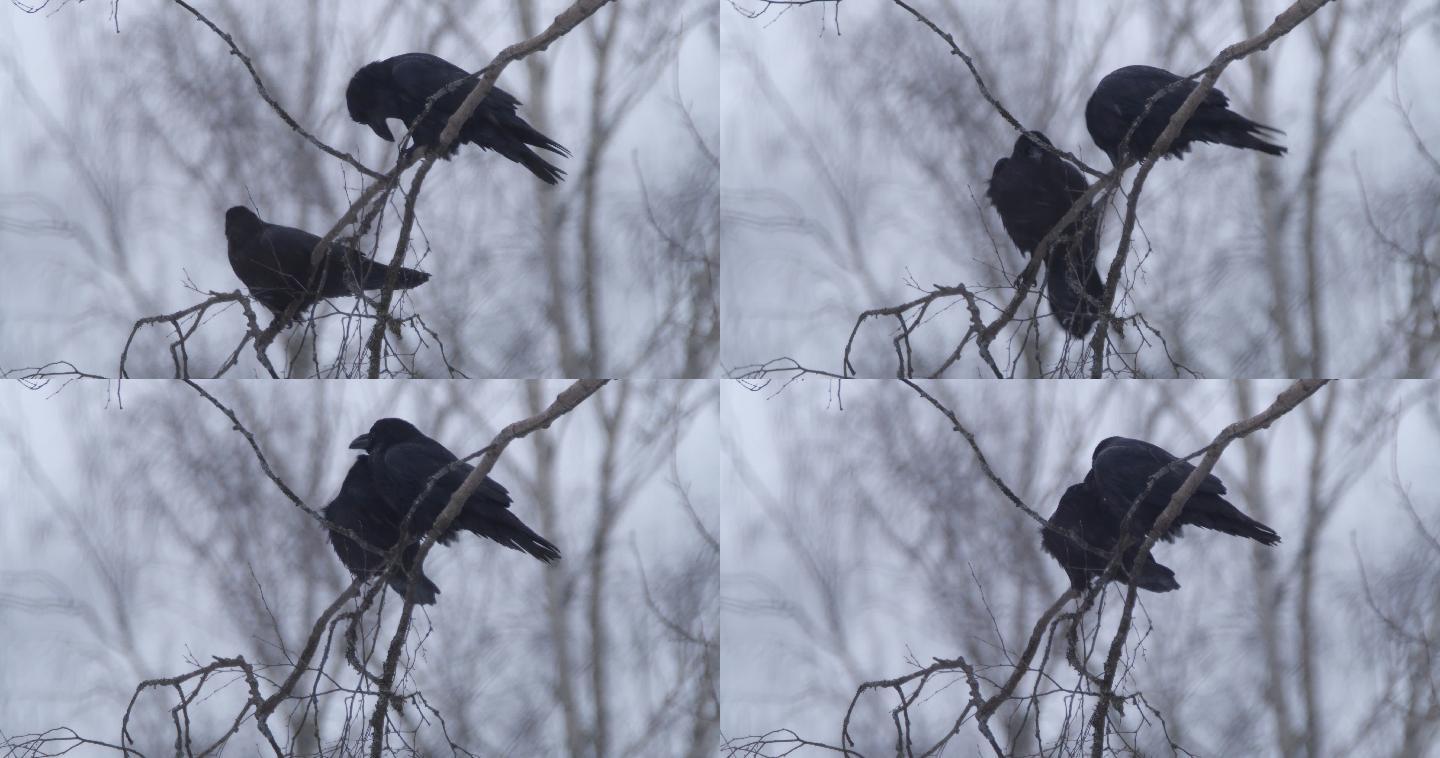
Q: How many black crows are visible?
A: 8